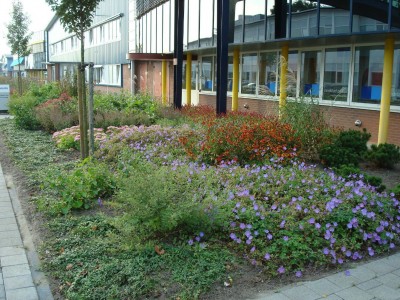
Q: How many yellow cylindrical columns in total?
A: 5